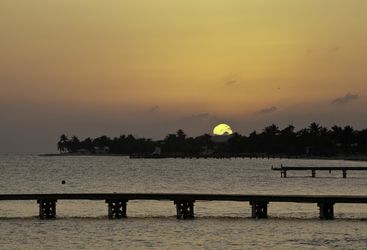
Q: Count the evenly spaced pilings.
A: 5